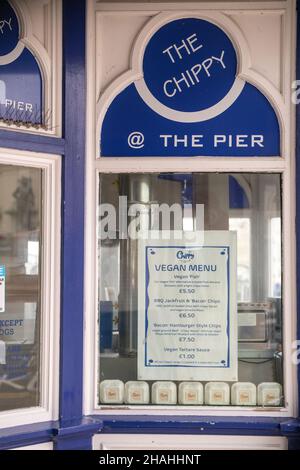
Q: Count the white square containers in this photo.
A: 7